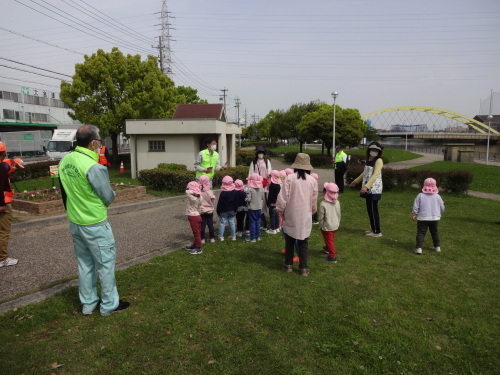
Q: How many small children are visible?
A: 11